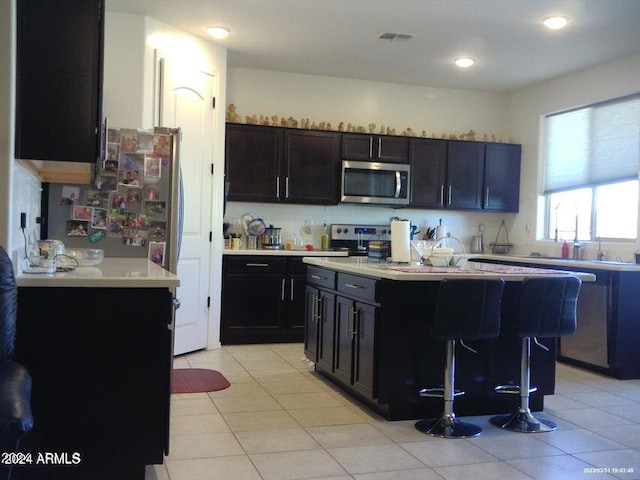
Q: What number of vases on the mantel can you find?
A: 0